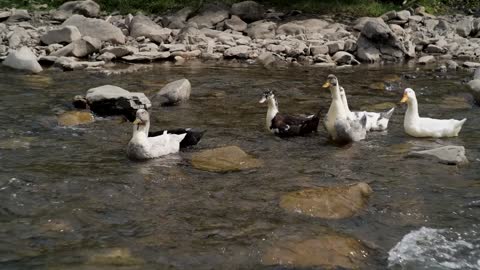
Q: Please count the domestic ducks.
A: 6